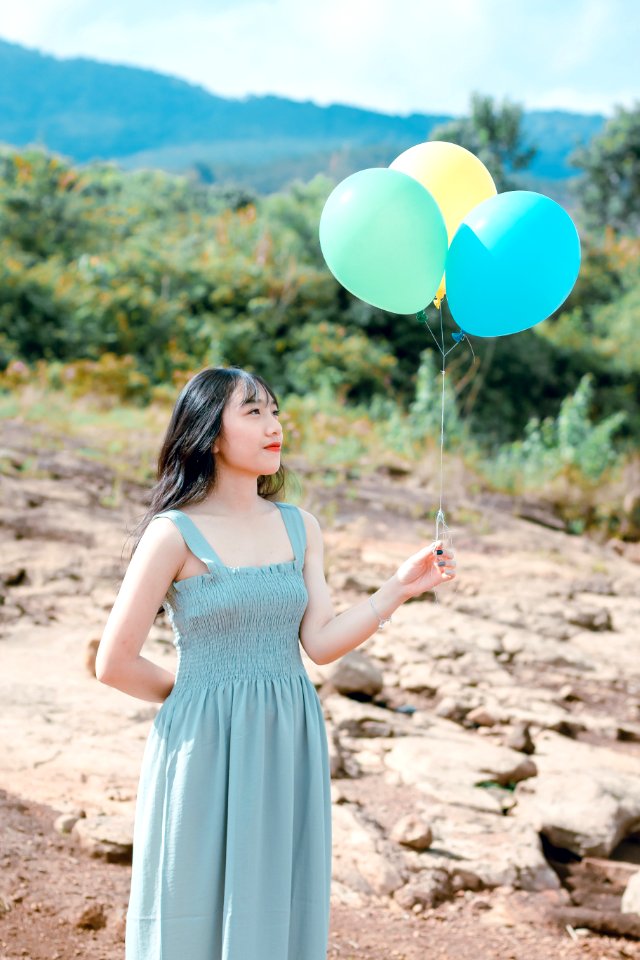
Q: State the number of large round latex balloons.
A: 3